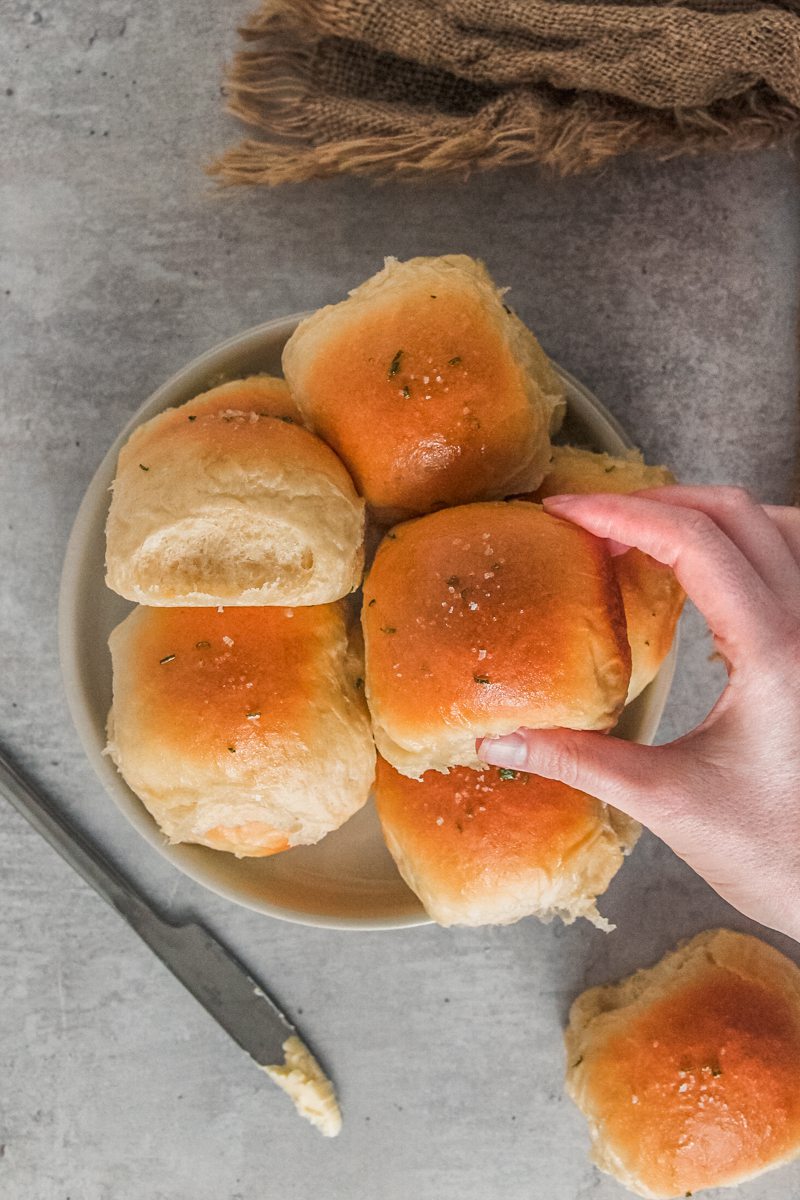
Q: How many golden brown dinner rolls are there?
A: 7